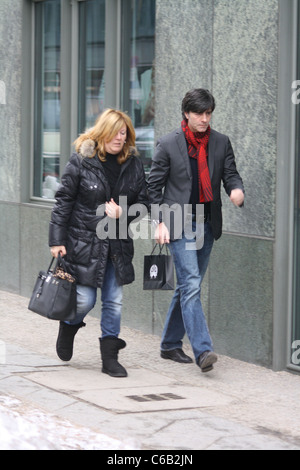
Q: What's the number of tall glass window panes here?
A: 3